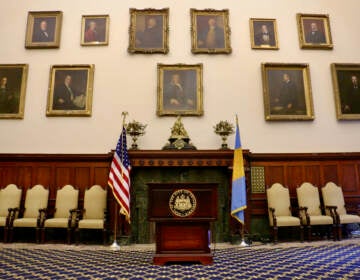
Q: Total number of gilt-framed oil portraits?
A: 11